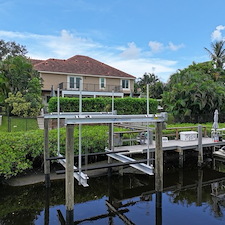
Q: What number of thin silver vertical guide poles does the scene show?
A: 4